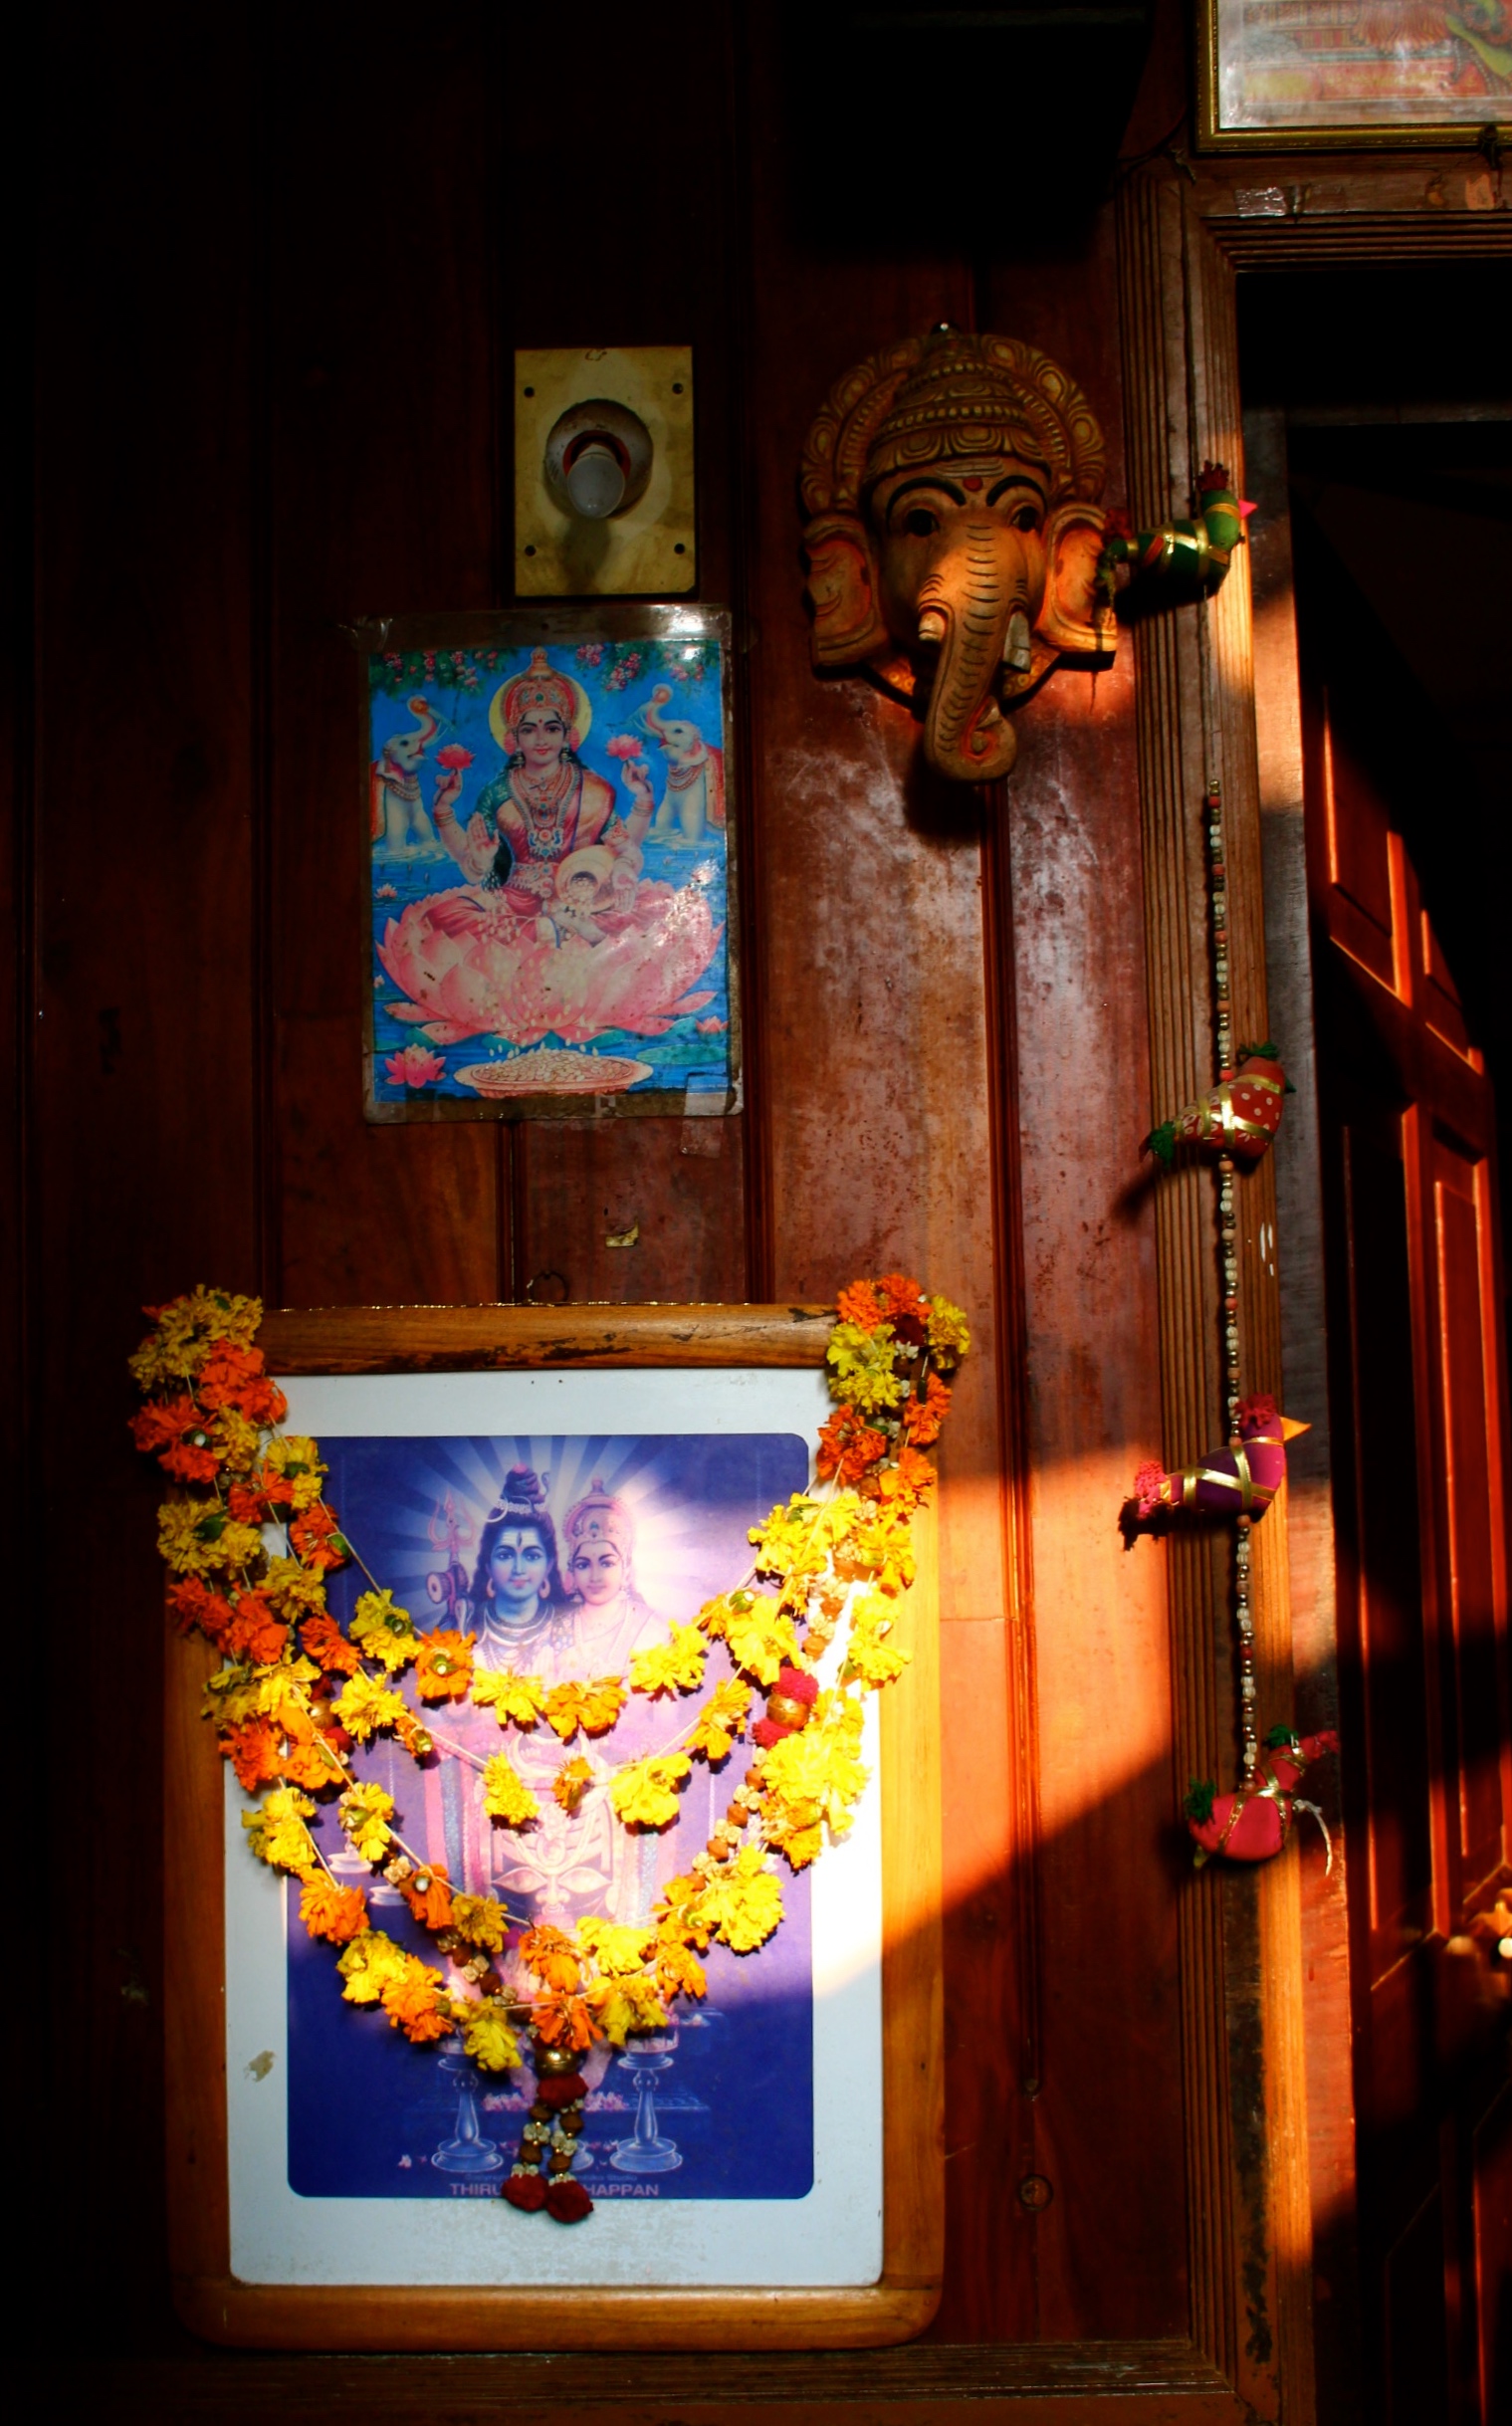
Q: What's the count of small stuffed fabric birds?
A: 4